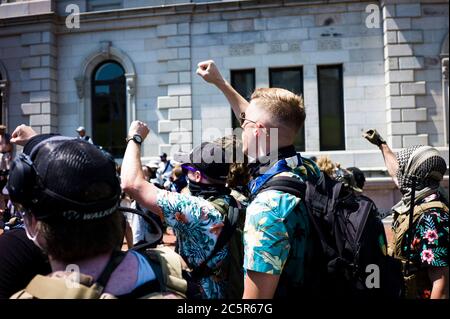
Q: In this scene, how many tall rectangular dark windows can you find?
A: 3